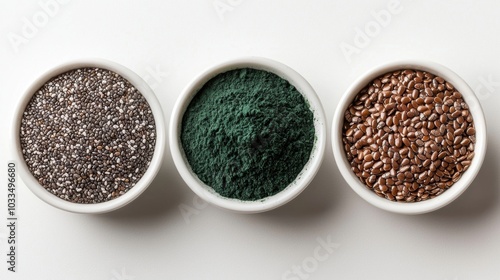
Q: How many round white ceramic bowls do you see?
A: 3